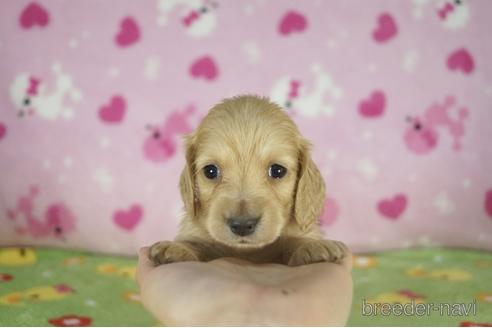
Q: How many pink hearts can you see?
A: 12